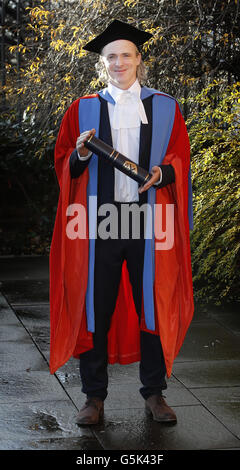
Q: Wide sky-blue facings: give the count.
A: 2